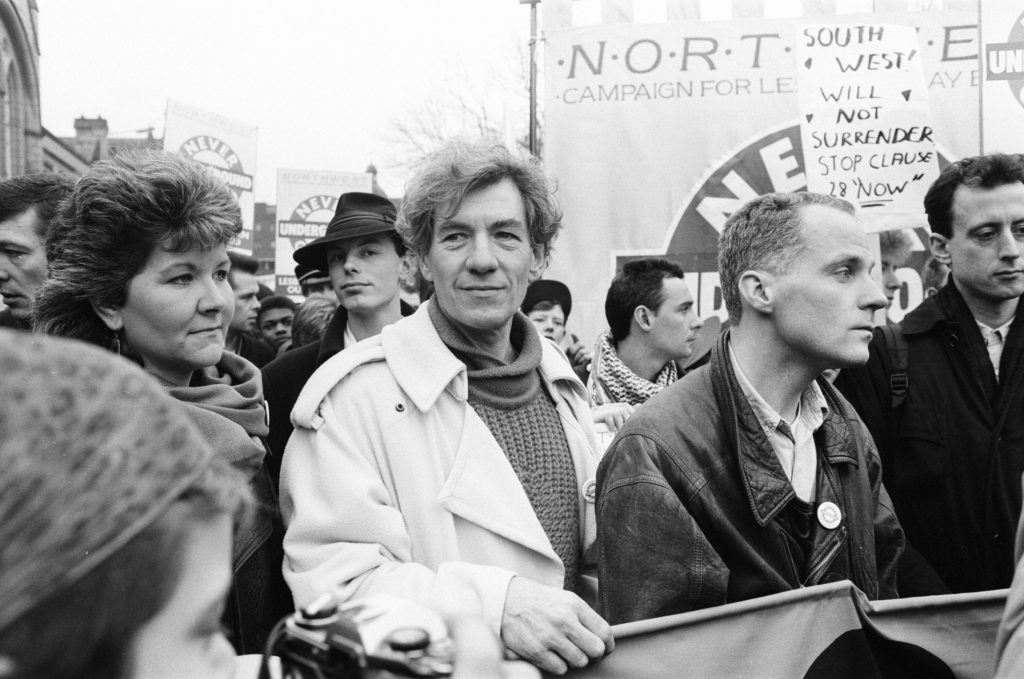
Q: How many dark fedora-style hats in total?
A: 1